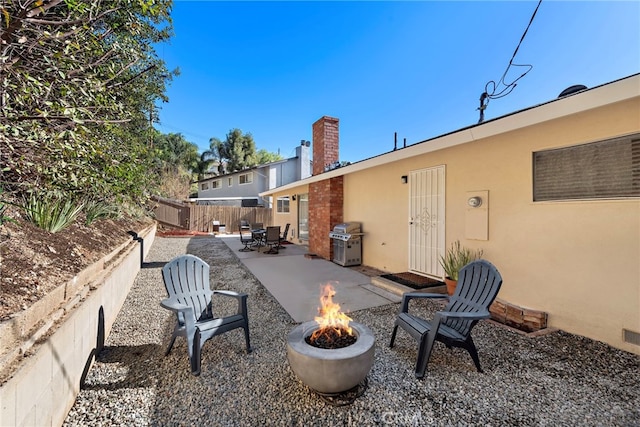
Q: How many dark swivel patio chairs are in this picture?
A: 4